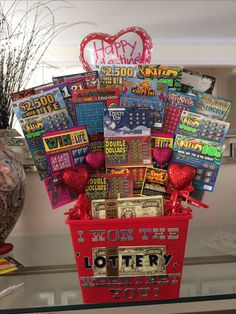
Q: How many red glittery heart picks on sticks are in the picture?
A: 2